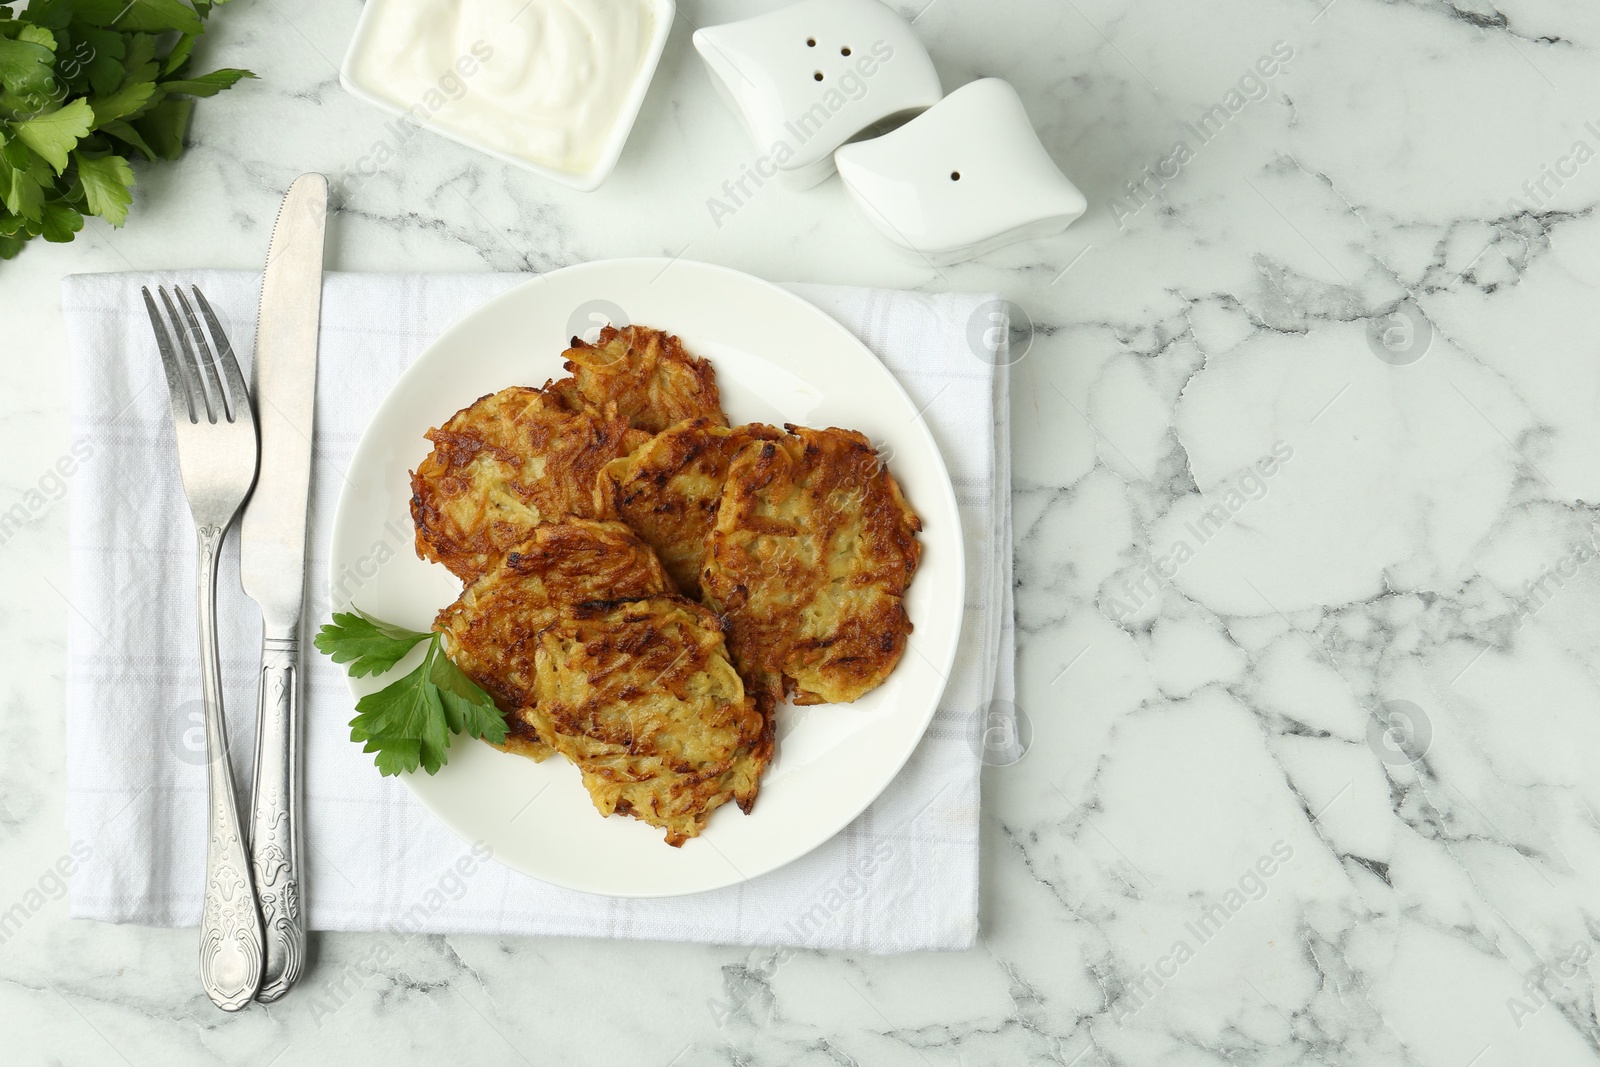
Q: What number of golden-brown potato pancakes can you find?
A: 6